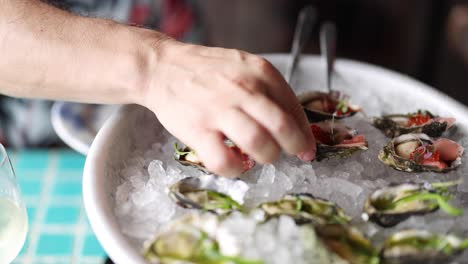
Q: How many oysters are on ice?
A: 11